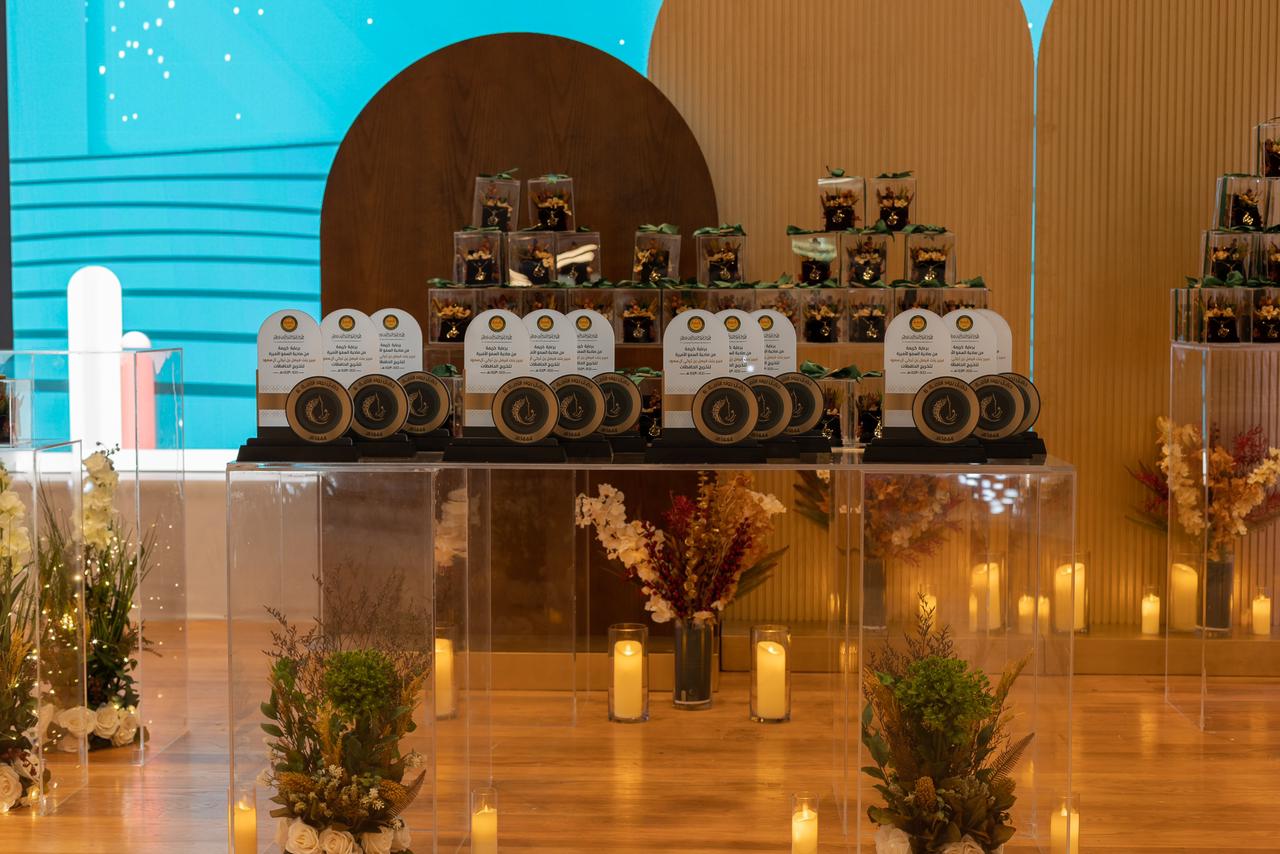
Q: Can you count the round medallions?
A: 12